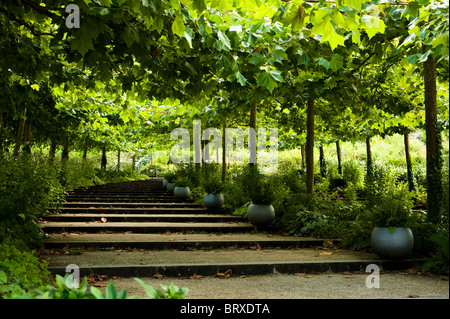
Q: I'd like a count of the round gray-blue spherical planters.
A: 6